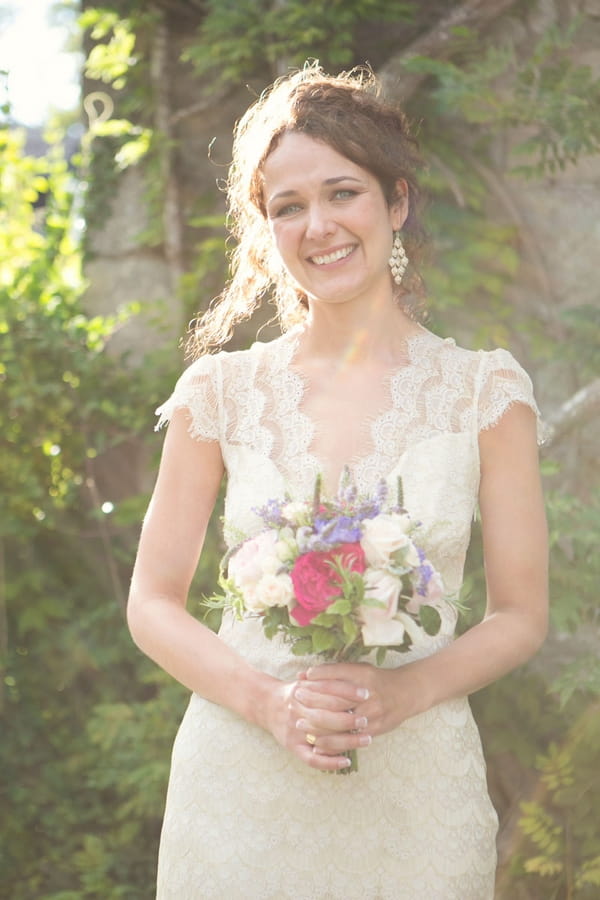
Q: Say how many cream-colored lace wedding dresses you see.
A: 1